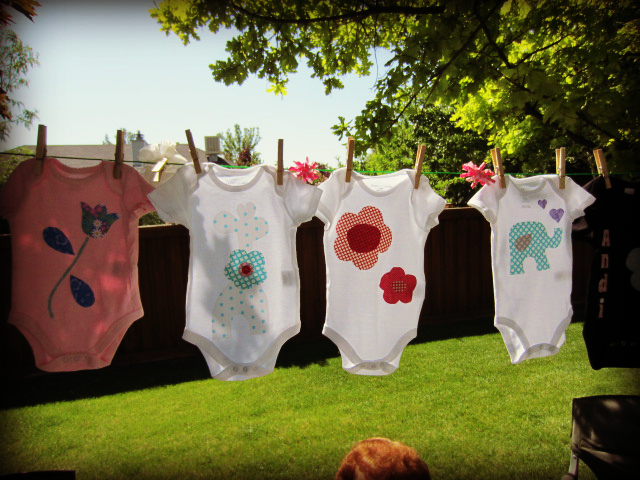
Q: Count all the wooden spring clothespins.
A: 10